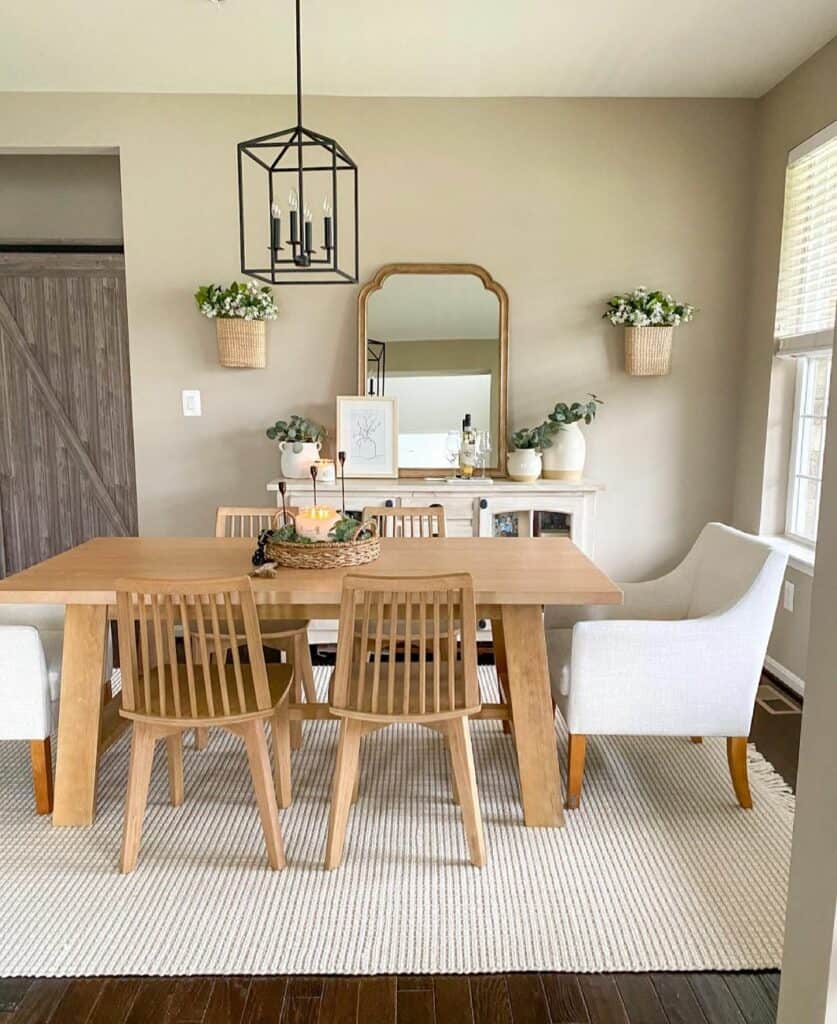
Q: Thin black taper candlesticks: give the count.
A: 3